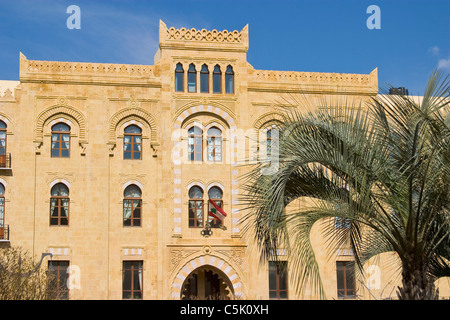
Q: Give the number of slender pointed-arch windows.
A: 5